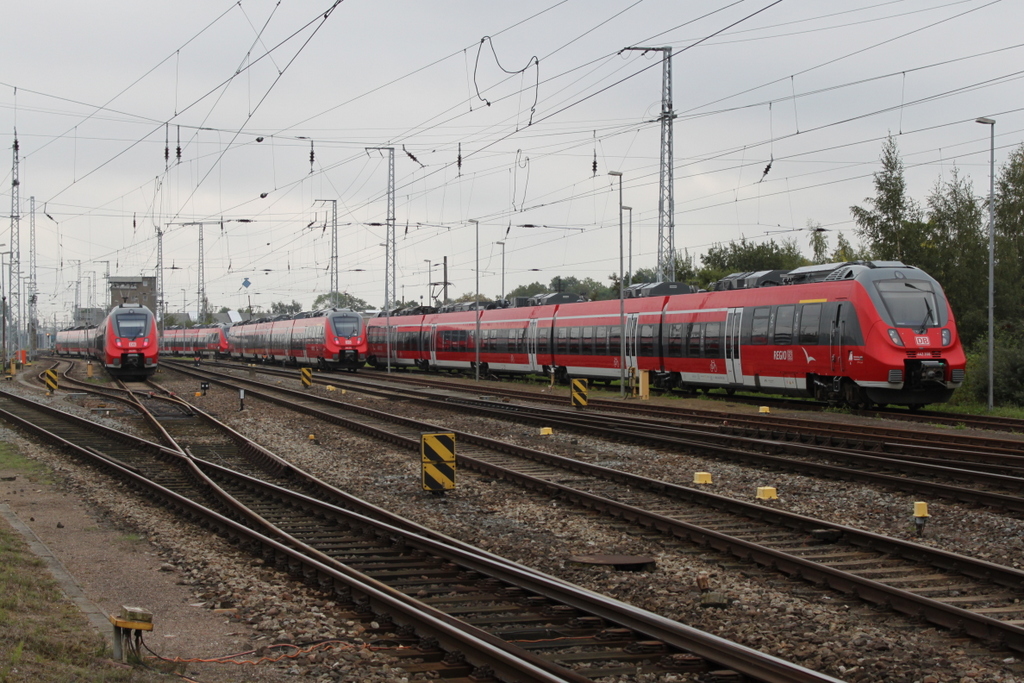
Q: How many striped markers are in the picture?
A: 4